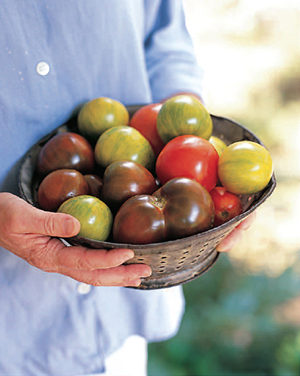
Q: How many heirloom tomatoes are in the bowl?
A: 14